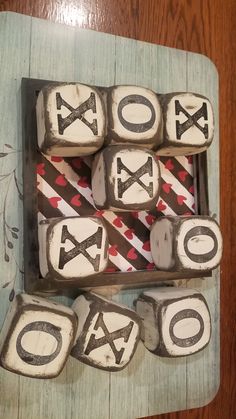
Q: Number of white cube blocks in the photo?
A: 9